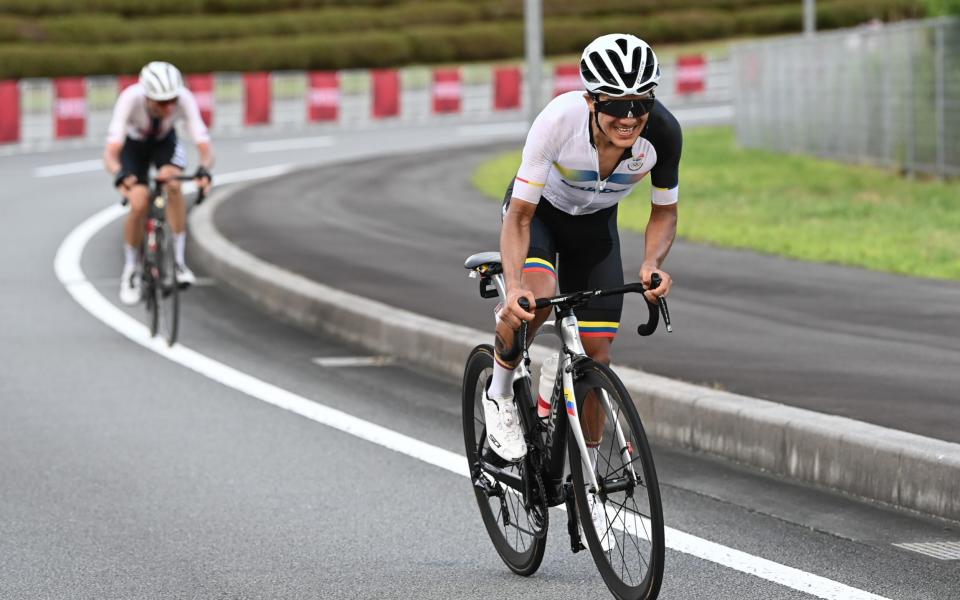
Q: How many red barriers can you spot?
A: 11